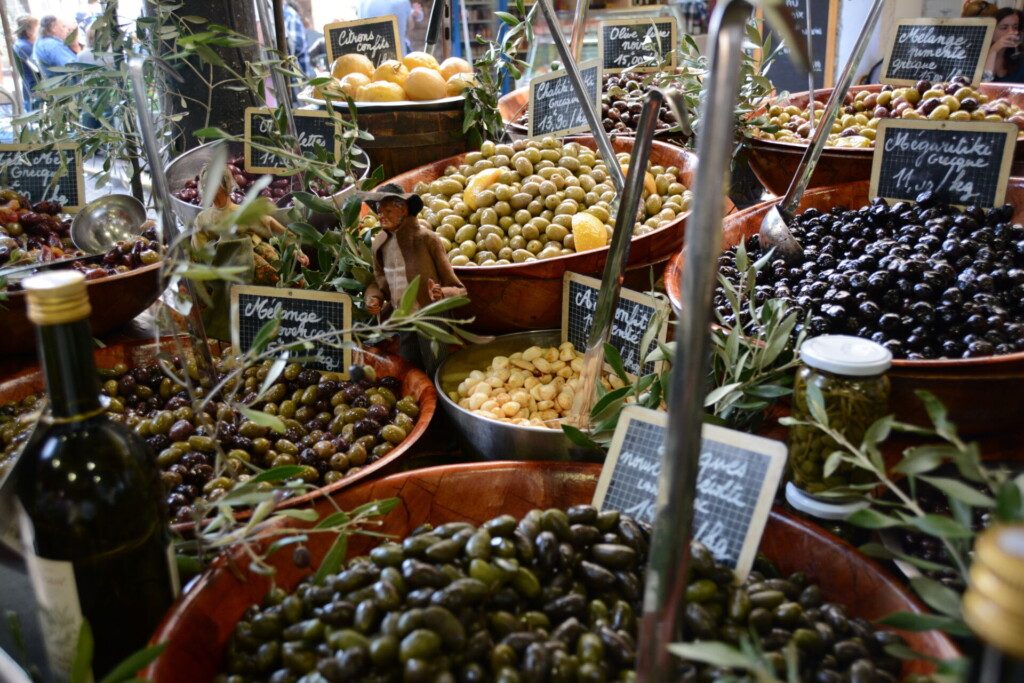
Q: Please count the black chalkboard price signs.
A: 10